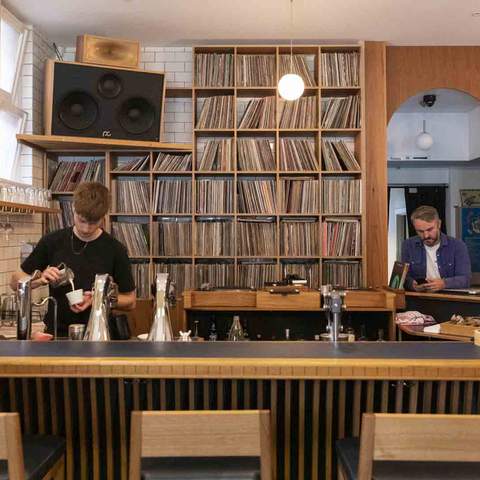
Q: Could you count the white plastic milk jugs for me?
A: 0